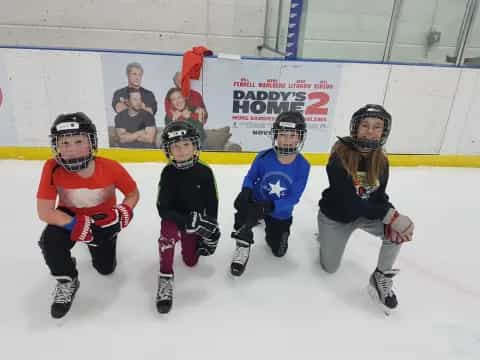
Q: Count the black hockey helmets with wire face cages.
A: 4